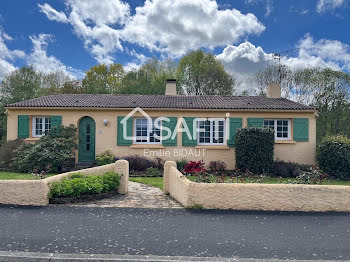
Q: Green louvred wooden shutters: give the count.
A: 8